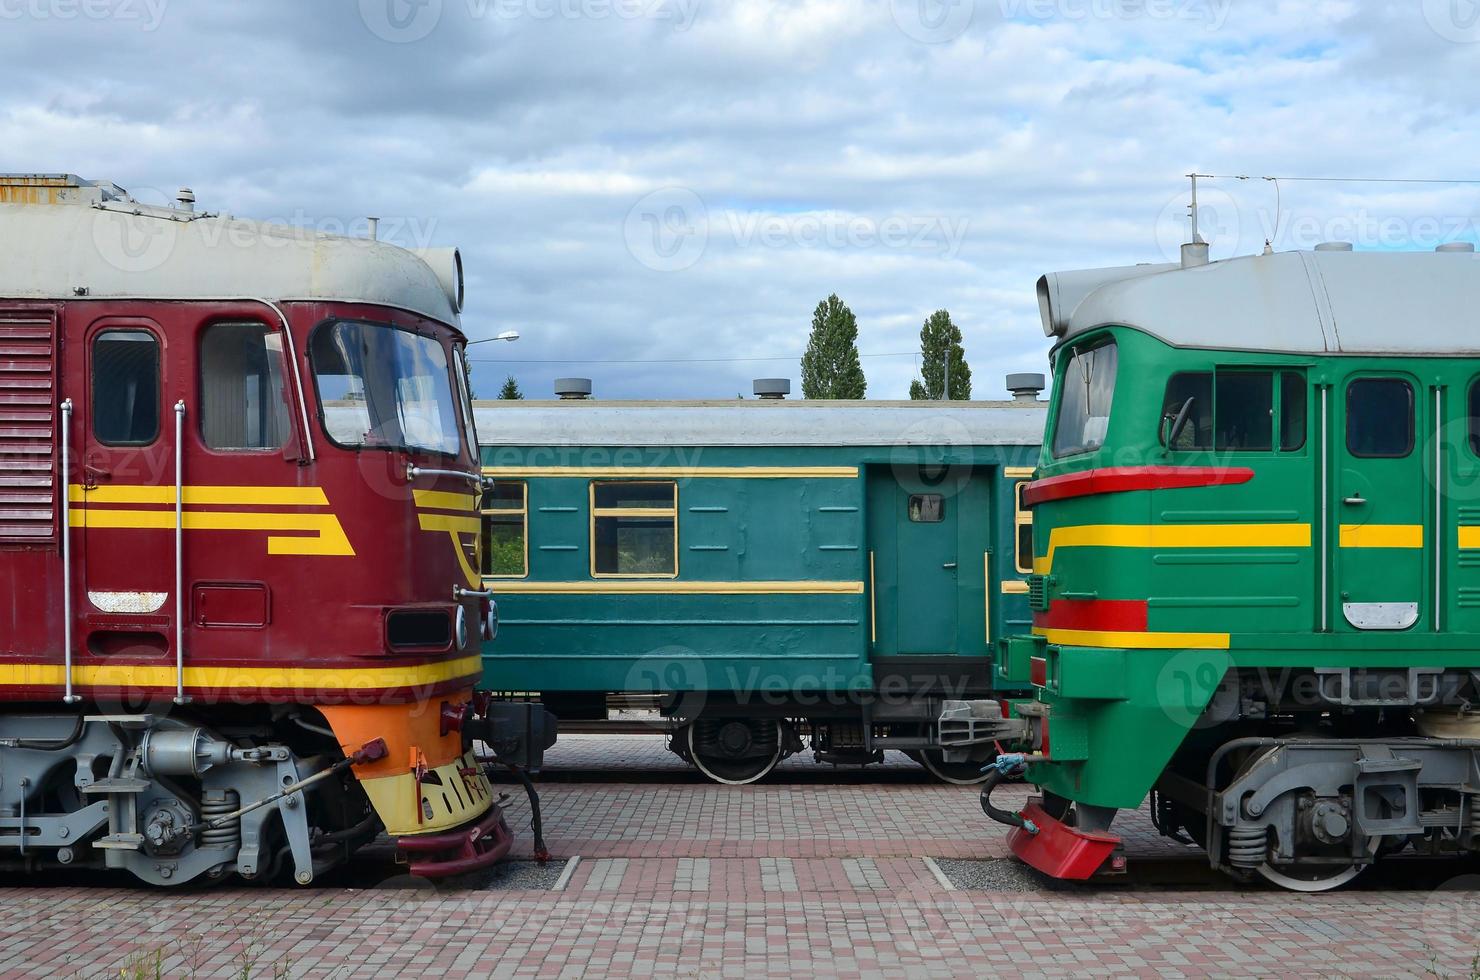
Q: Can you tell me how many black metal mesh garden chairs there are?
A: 0